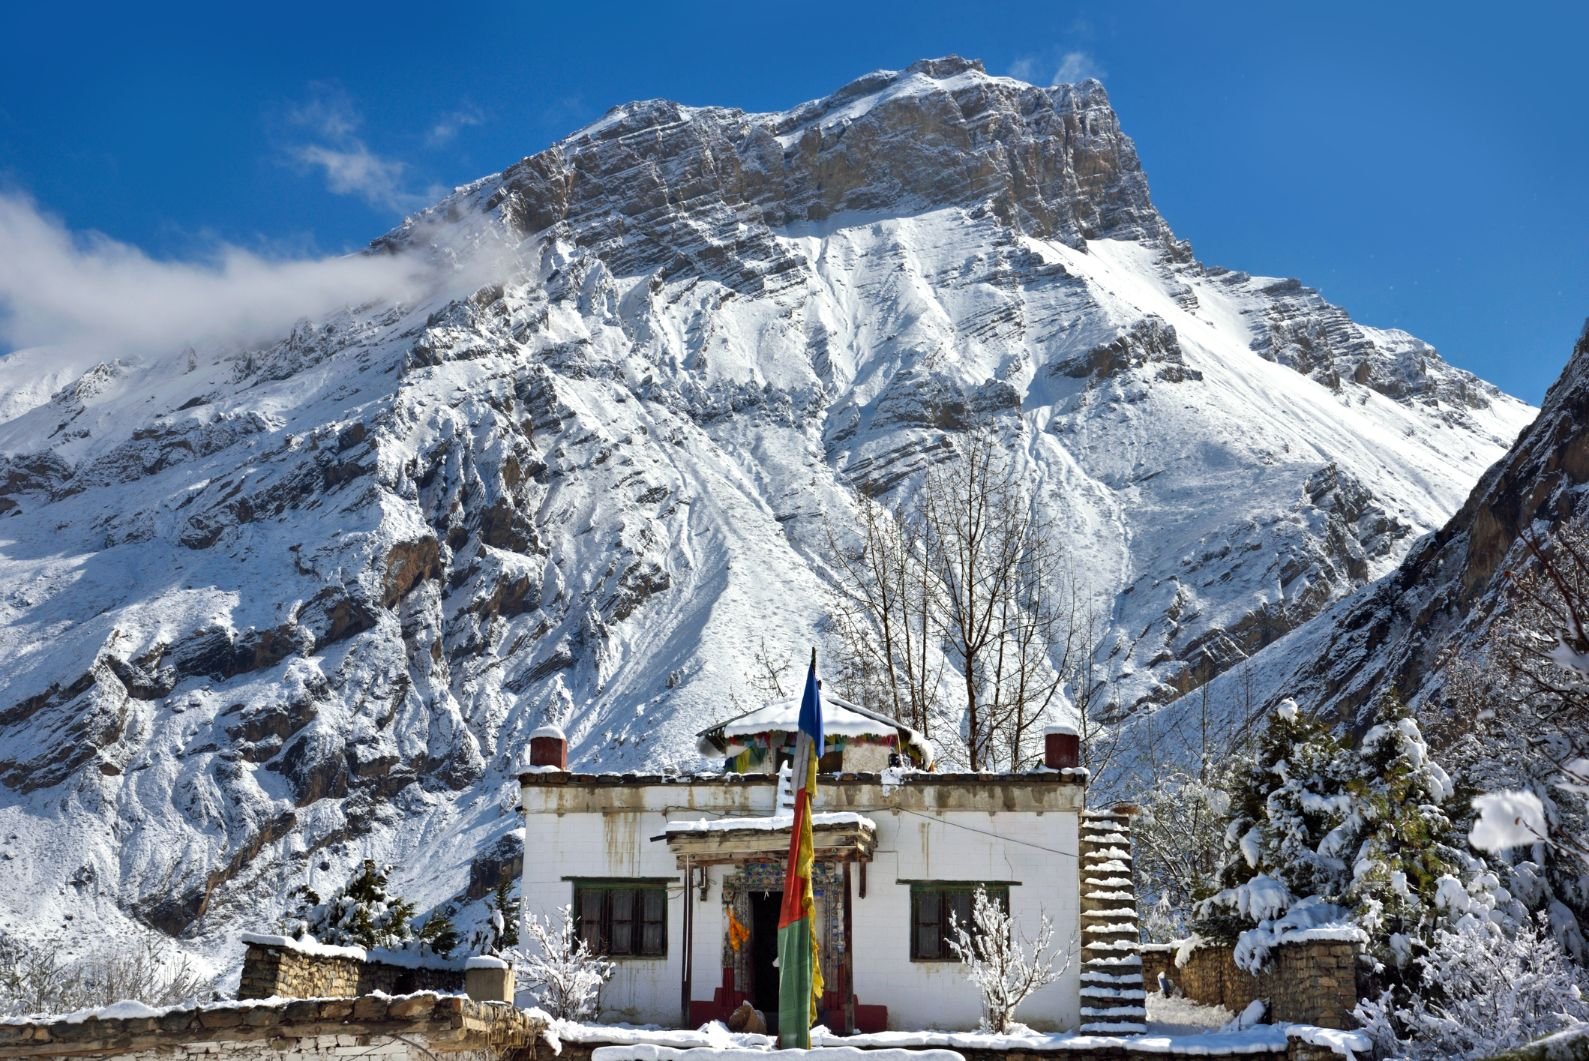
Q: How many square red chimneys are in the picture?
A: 2